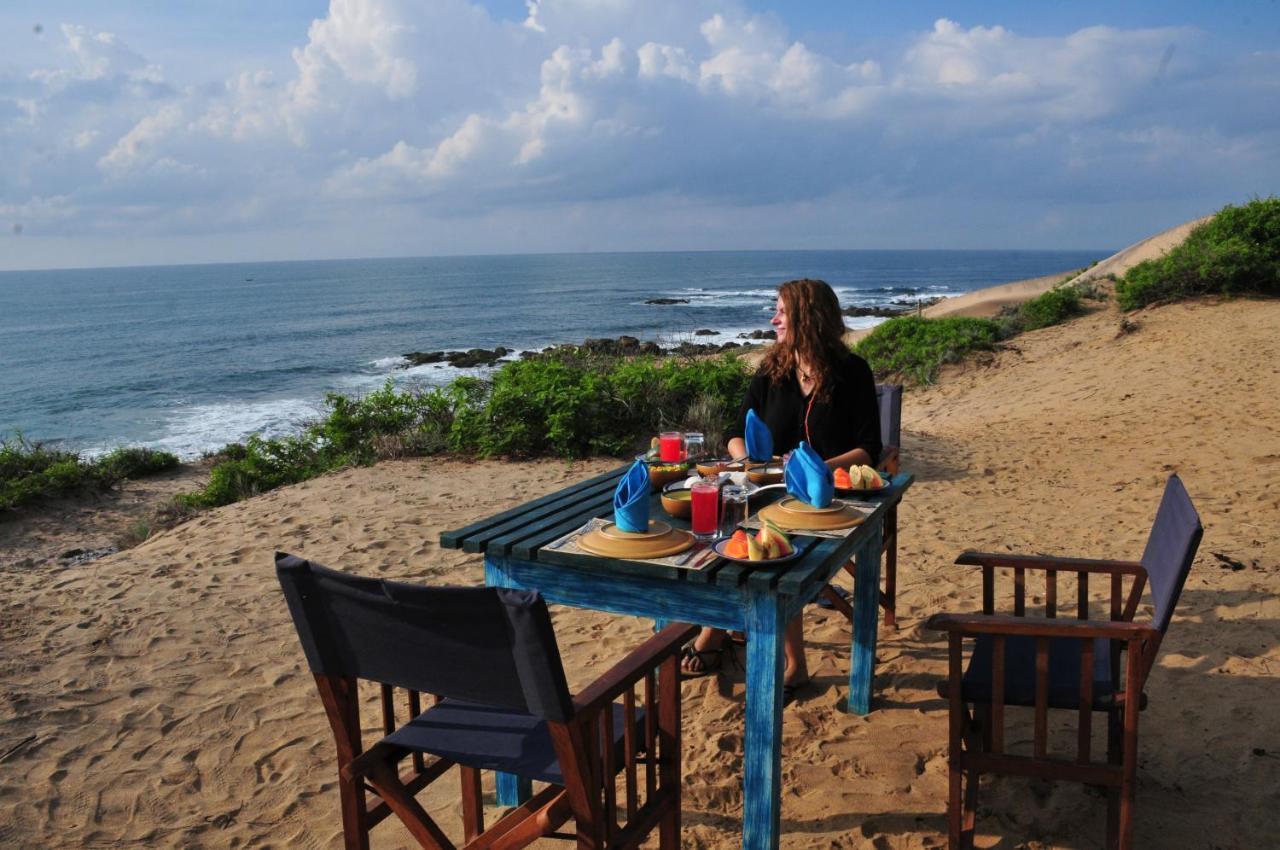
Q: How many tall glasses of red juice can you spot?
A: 2